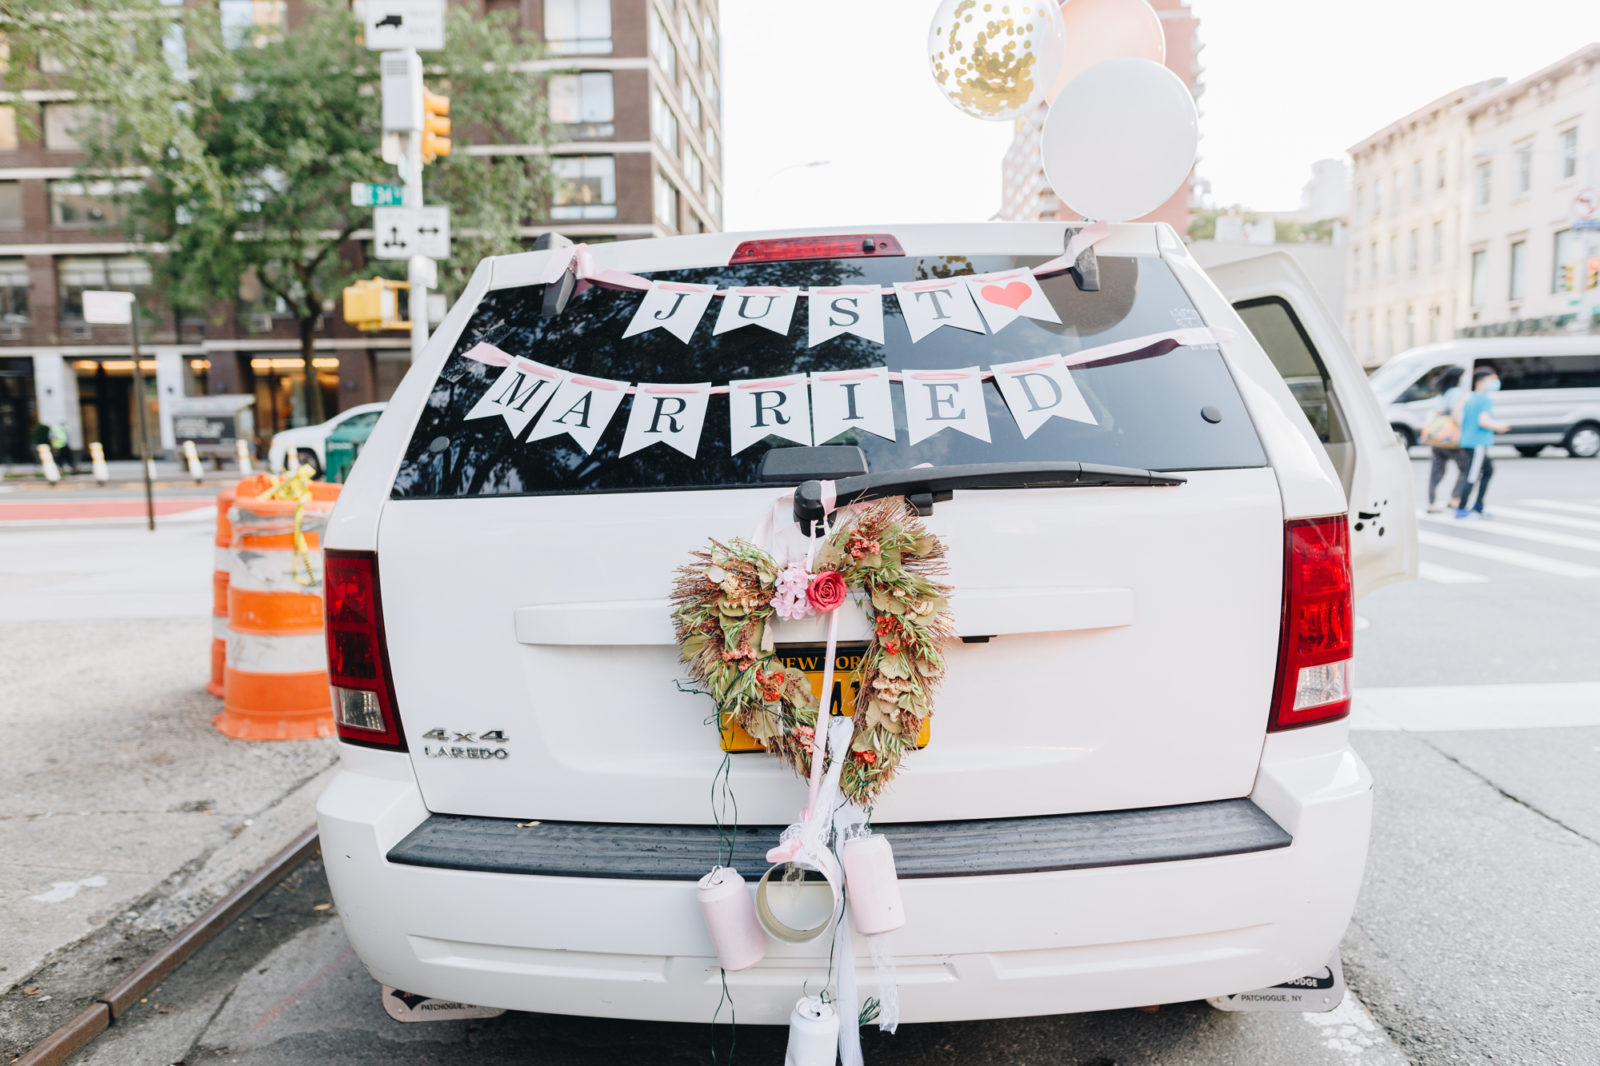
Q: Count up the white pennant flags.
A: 12